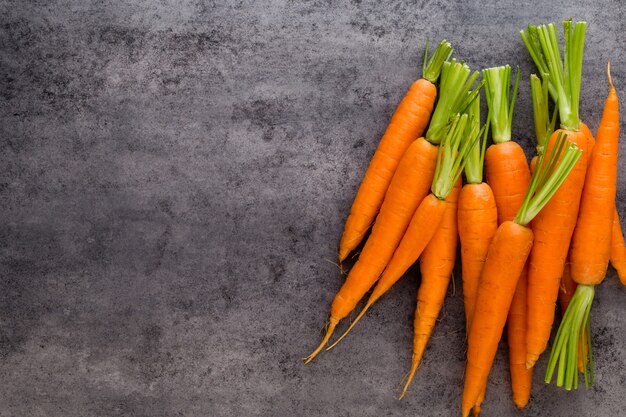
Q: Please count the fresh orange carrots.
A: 11